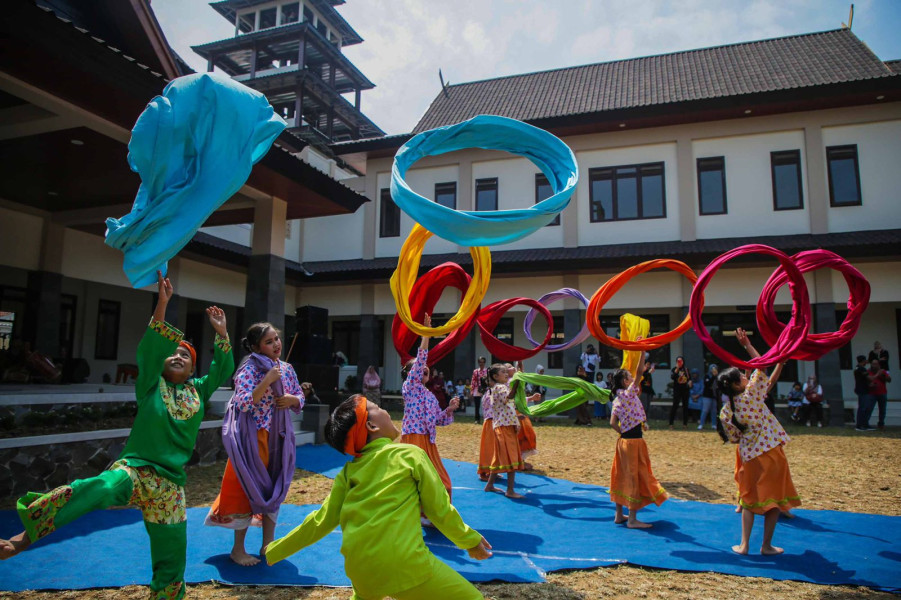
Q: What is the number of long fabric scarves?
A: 12